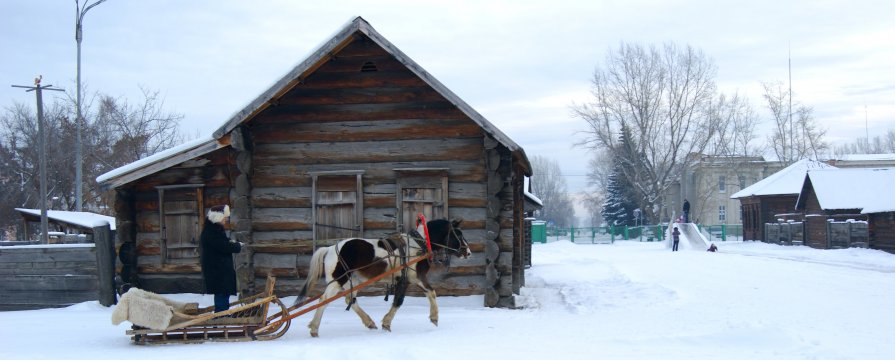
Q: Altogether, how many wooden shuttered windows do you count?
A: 3